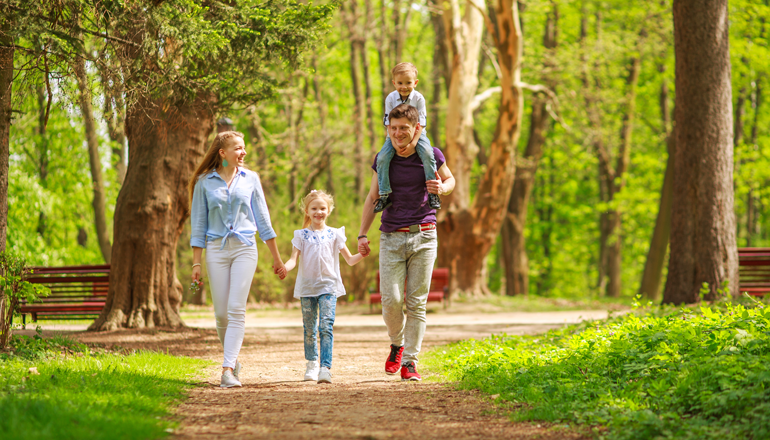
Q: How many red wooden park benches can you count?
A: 3